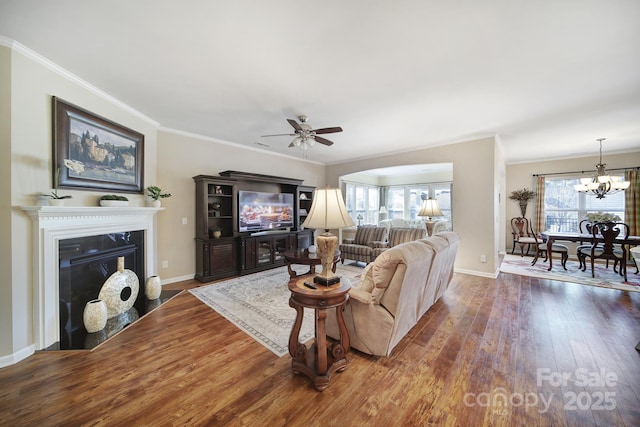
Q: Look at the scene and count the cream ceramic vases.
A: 3